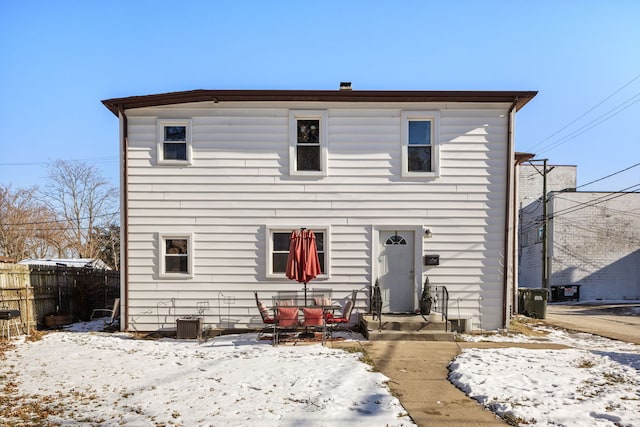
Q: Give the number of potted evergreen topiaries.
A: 2